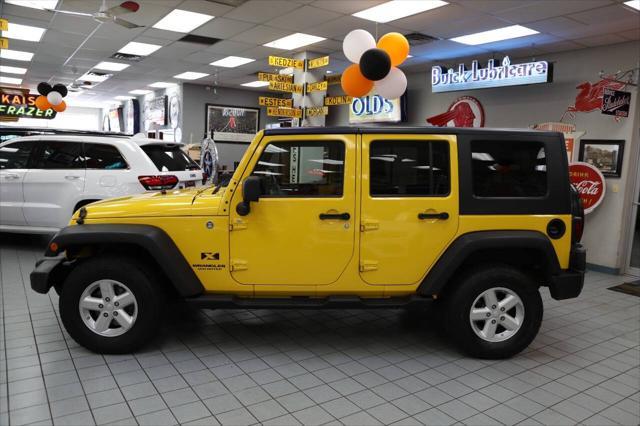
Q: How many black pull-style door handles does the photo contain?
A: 2